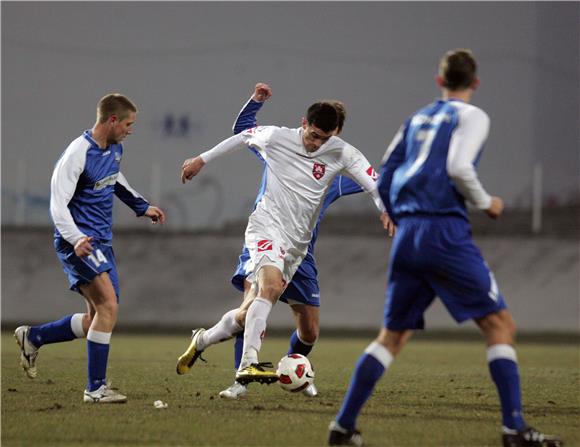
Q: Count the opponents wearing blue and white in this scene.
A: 3